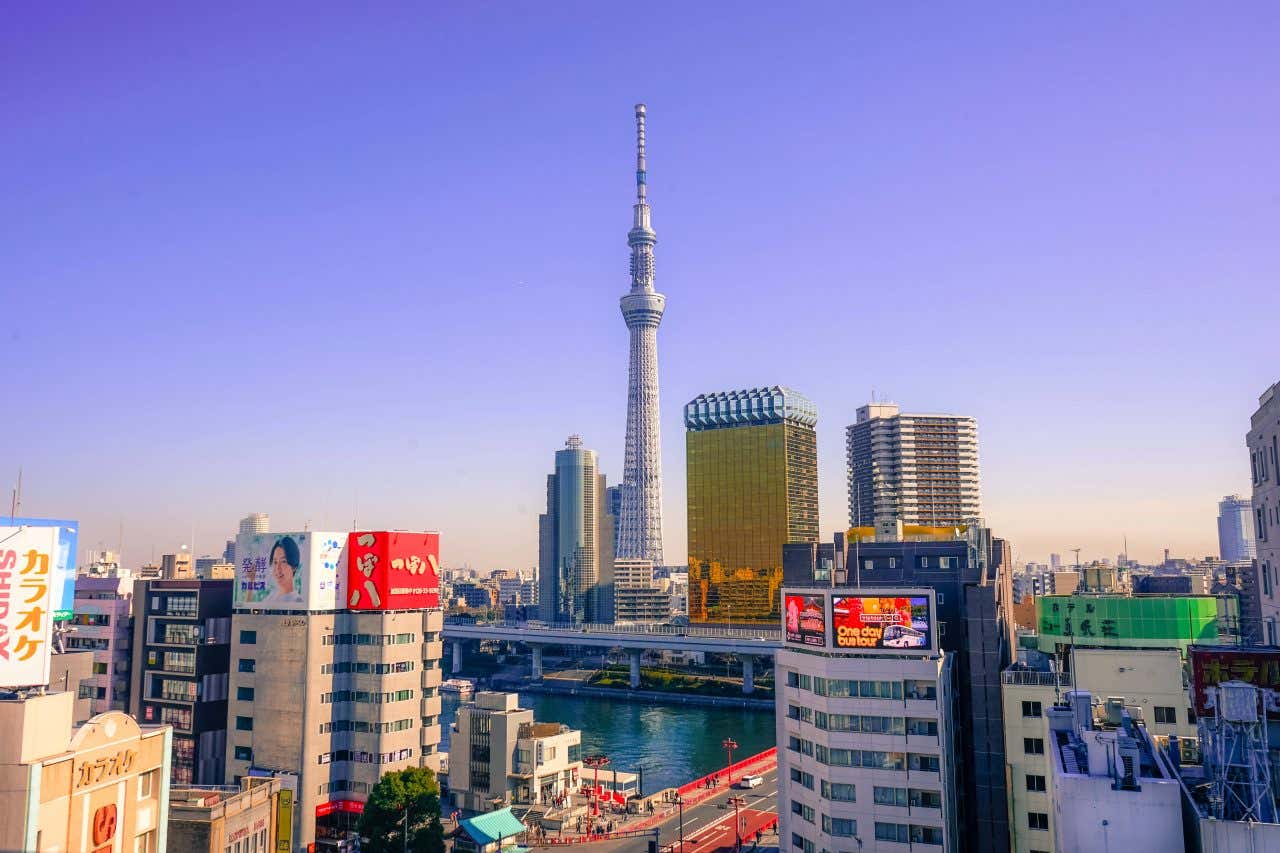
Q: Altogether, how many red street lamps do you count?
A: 4